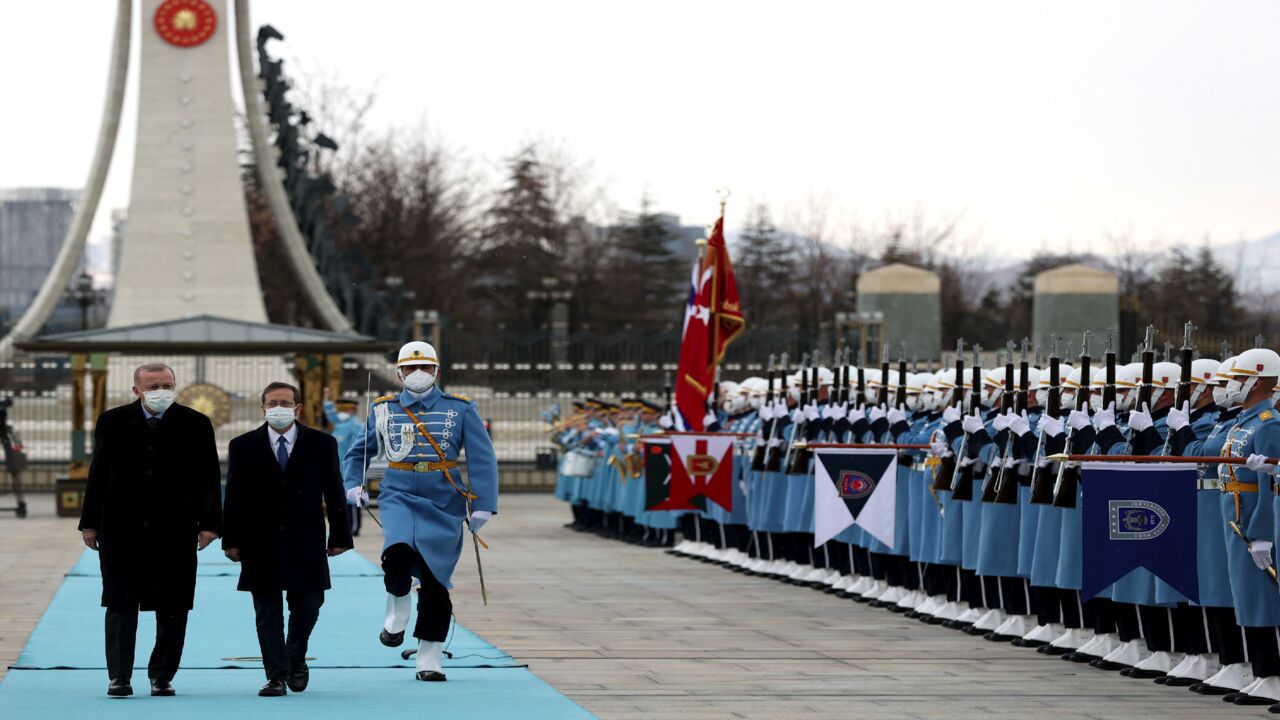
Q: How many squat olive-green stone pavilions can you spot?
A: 2